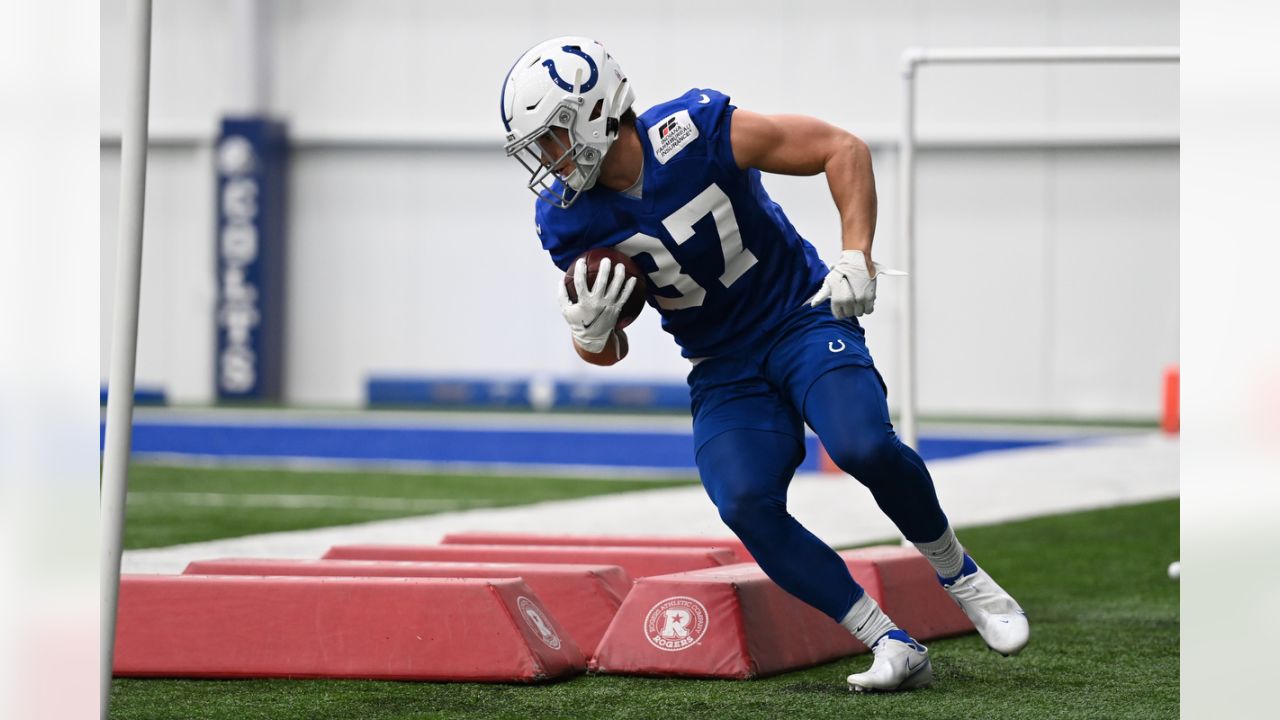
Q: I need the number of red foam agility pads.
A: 6